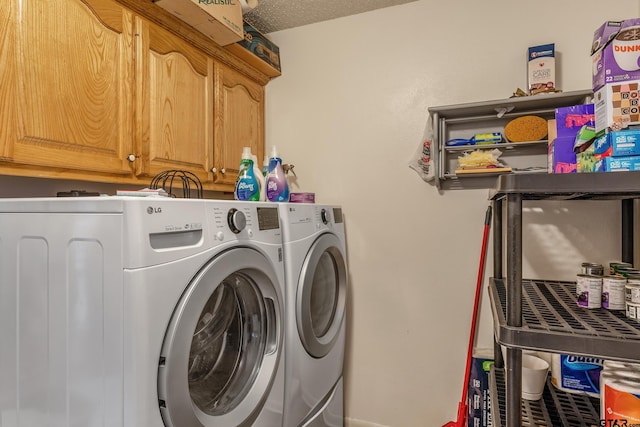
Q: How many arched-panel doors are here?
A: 3